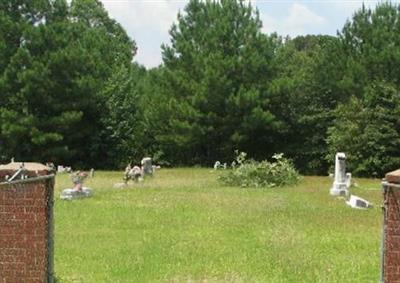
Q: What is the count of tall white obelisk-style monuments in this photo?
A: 1